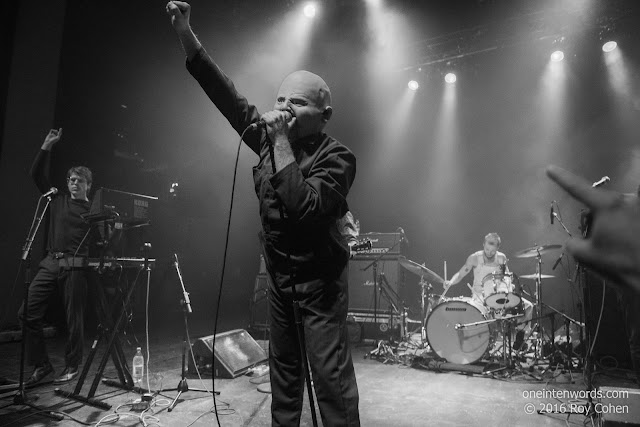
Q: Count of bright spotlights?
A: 5